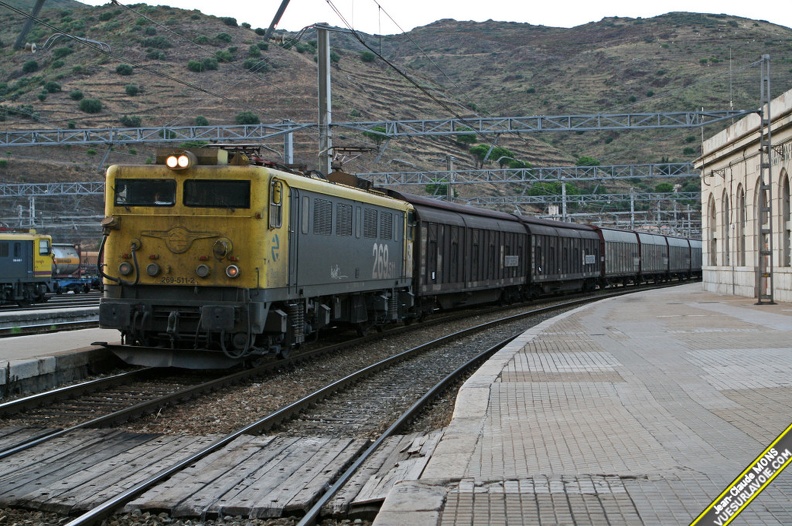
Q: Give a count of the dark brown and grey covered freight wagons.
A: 6